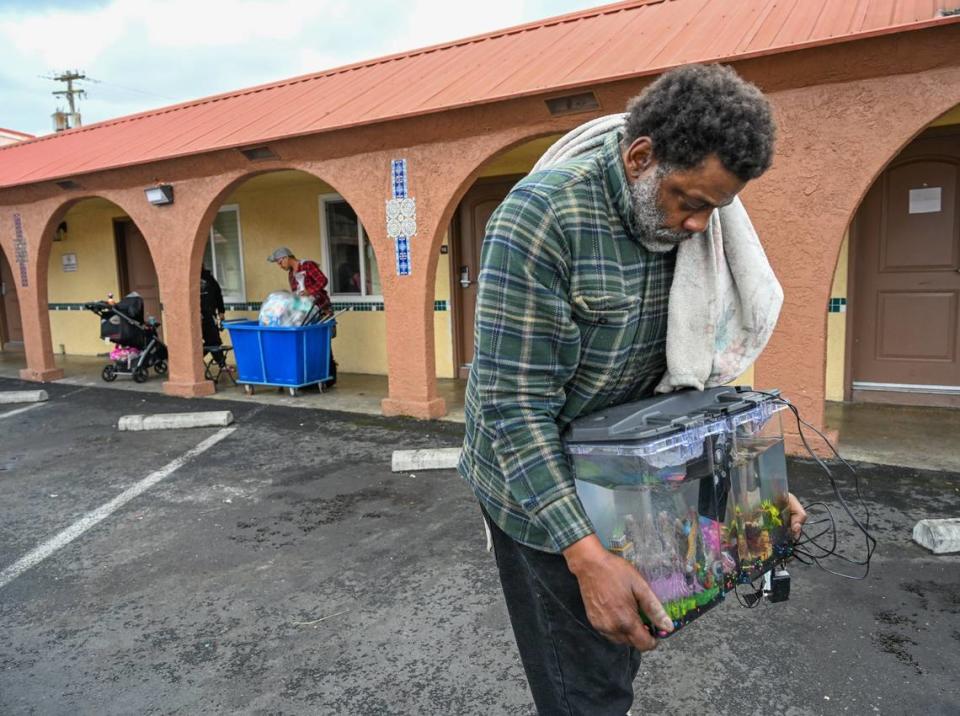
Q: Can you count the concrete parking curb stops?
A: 4